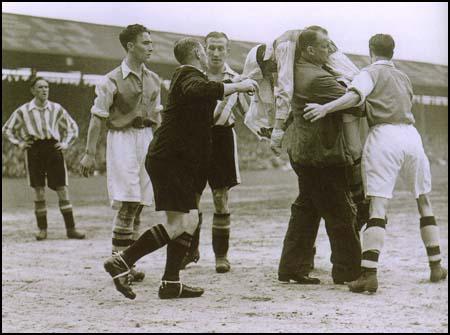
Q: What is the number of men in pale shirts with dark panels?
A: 2